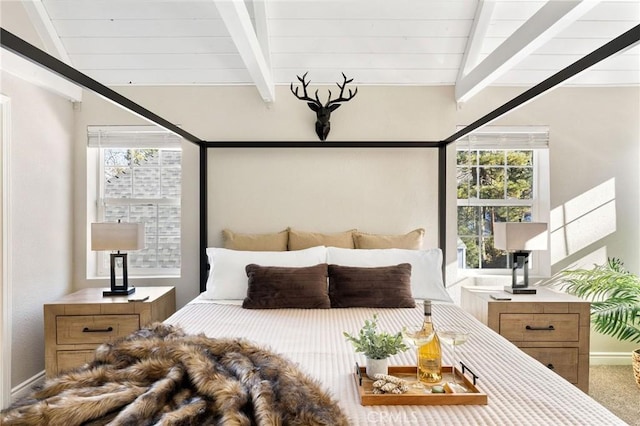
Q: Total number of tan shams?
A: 3